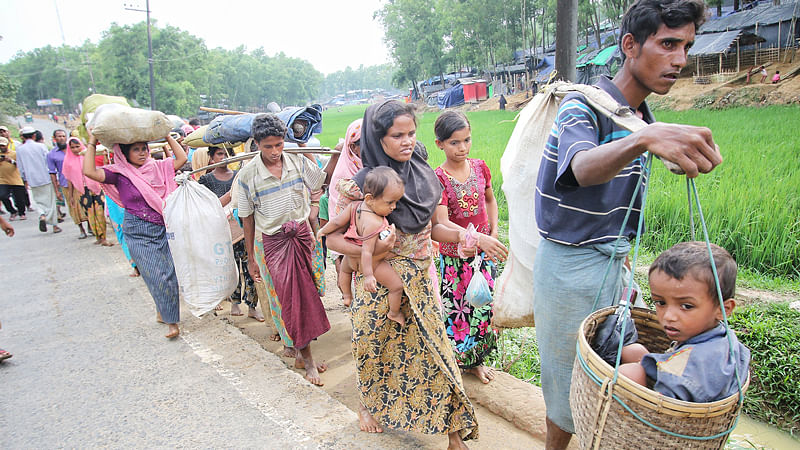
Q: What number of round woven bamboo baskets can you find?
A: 1